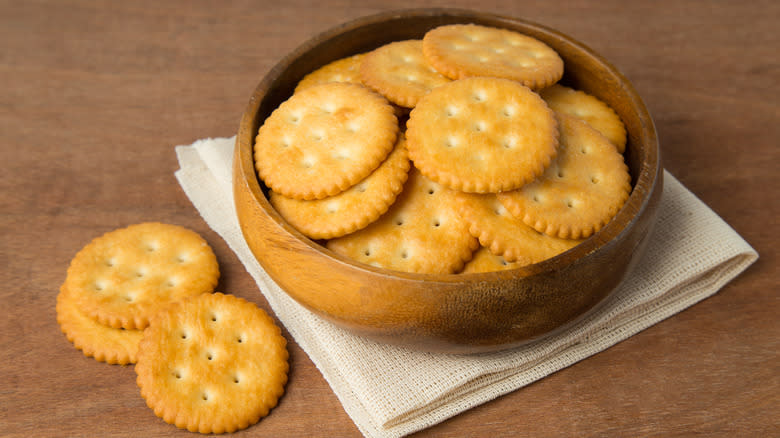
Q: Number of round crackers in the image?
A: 14